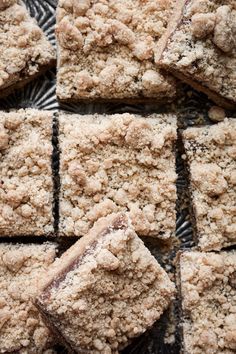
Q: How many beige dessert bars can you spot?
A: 9